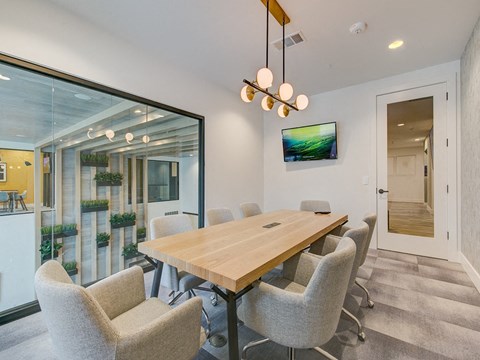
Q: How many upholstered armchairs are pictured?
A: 8